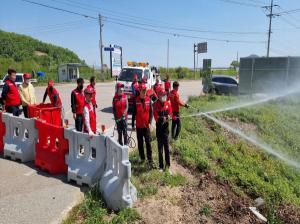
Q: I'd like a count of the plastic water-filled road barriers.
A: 5